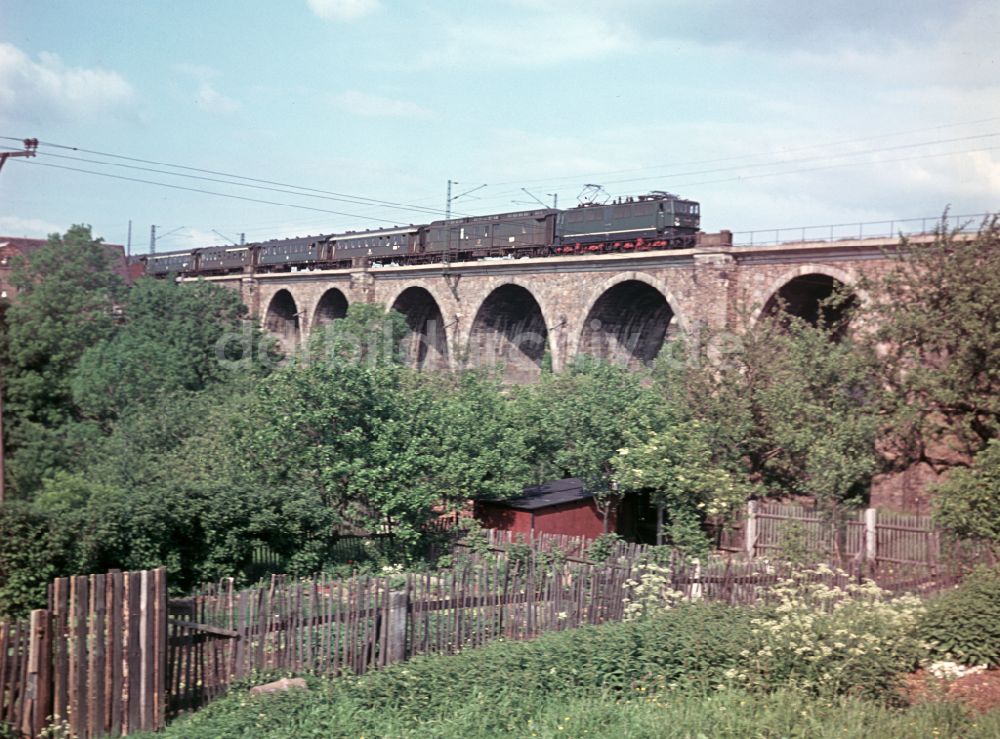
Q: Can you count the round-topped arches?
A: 6